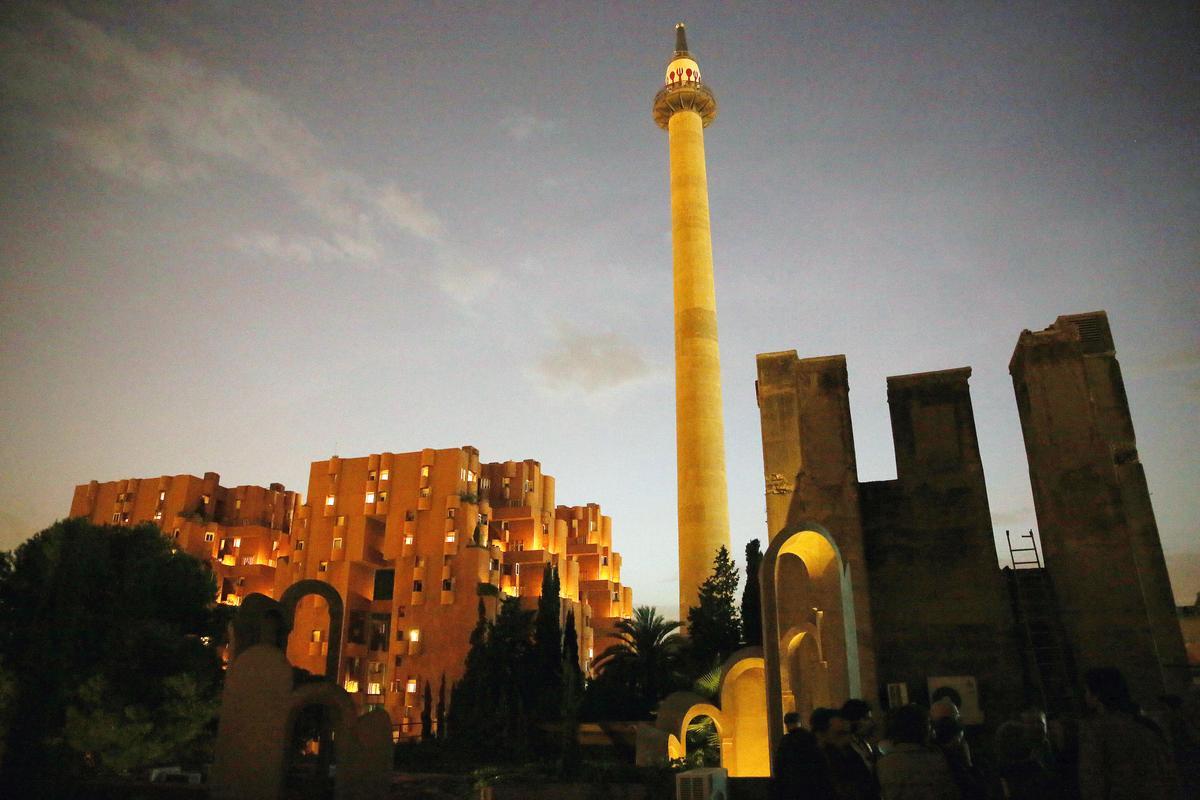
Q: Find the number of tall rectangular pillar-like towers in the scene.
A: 3